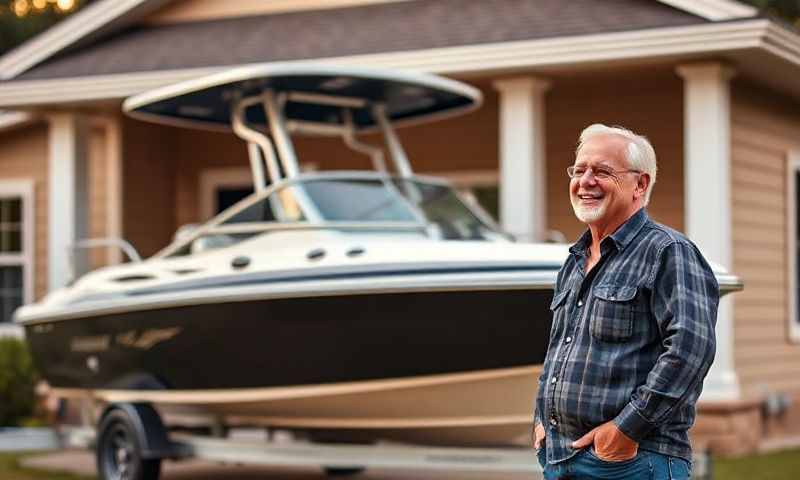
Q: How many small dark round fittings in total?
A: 3